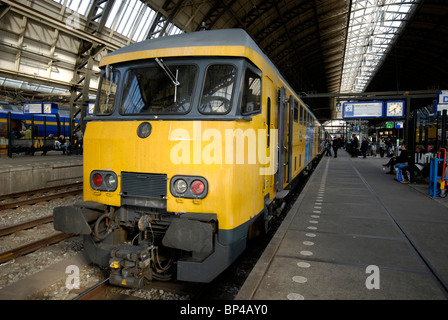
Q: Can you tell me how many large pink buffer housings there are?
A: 0